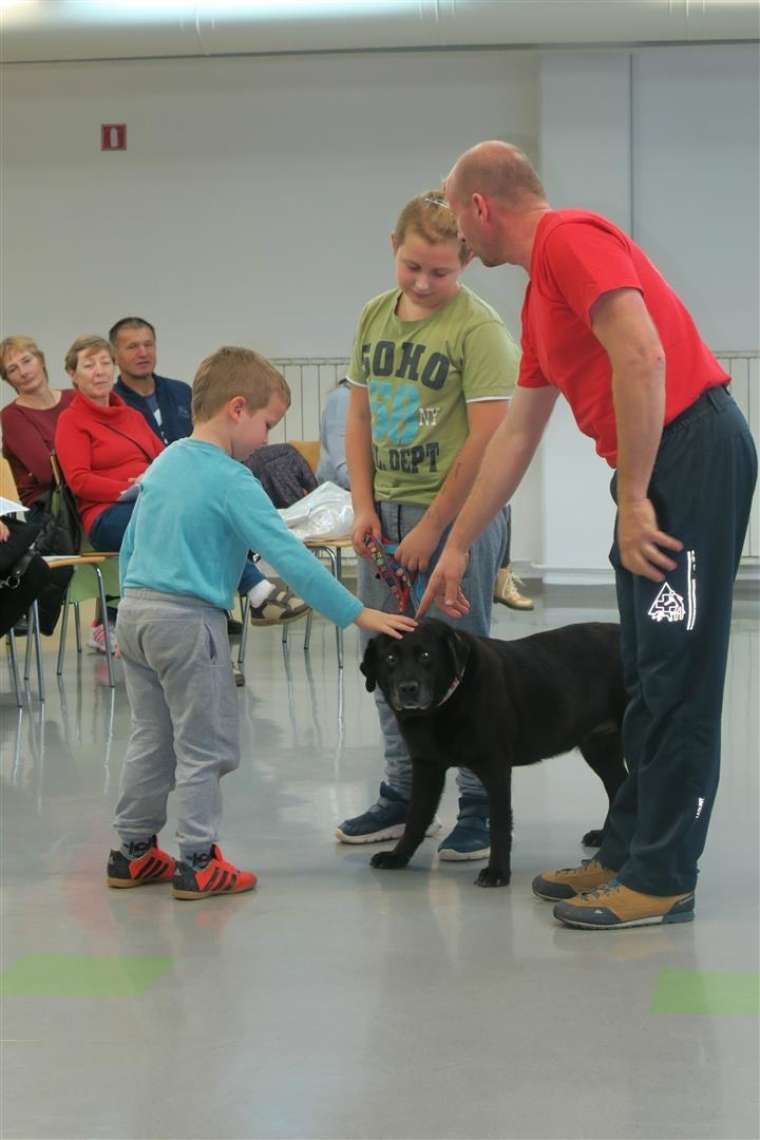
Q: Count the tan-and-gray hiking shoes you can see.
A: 2